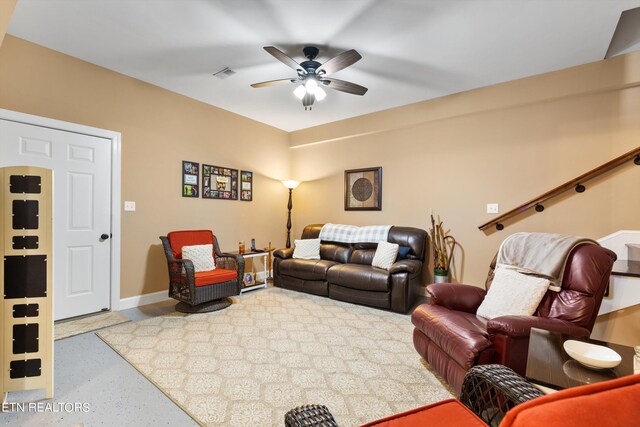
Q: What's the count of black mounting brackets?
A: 4